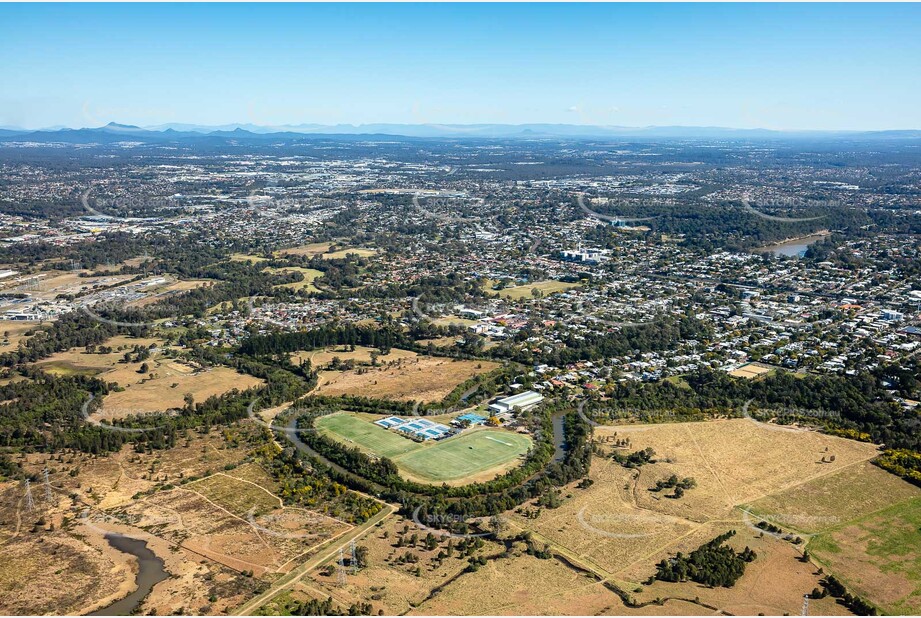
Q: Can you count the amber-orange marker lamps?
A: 0